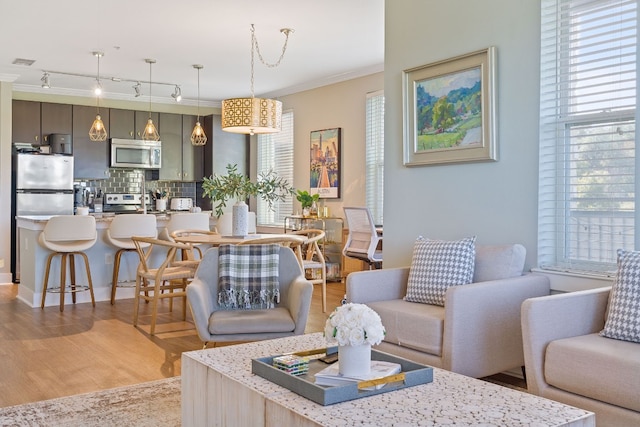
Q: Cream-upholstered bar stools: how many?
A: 4